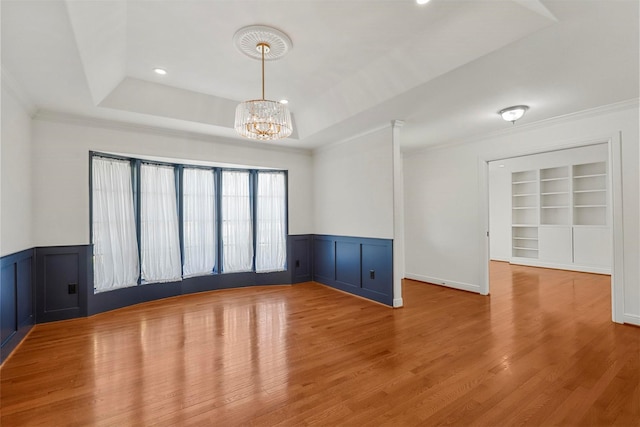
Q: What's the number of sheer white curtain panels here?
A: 5